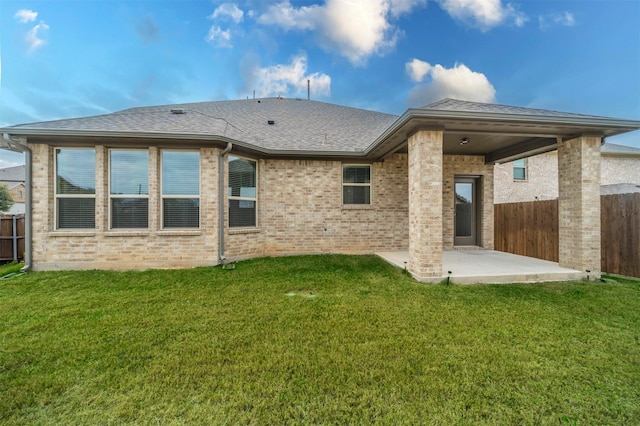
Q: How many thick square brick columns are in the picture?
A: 2